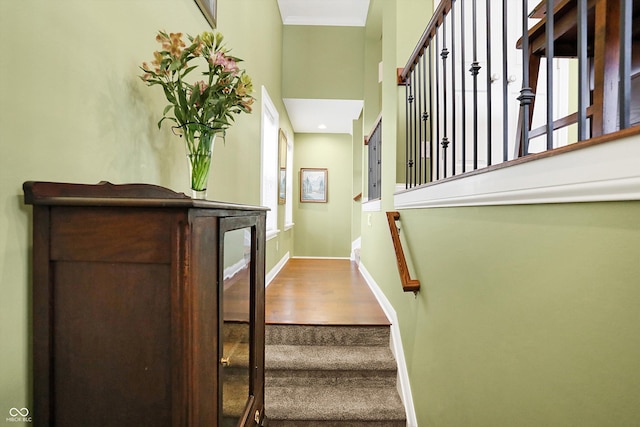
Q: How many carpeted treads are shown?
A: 2